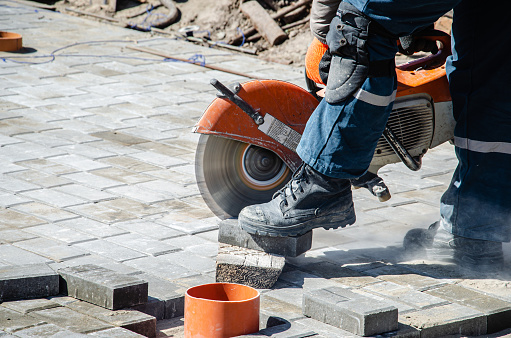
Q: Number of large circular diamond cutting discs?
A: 1